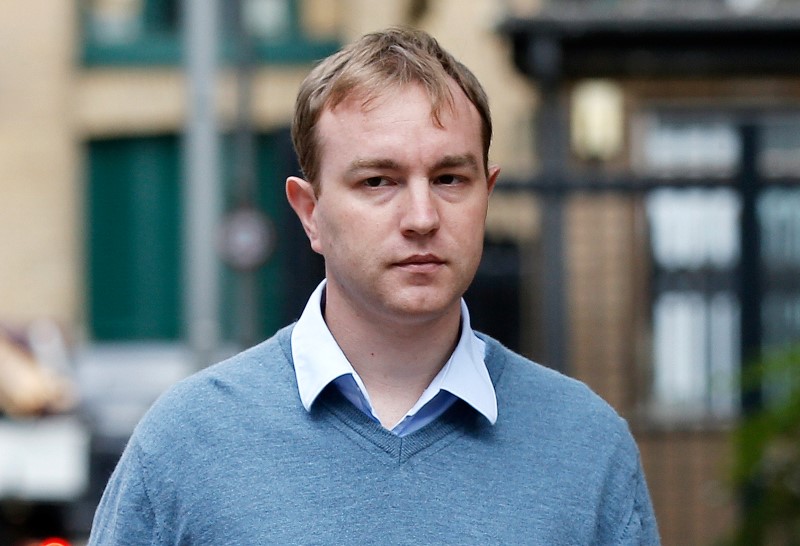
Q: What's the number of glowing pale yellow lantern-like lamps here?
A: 1